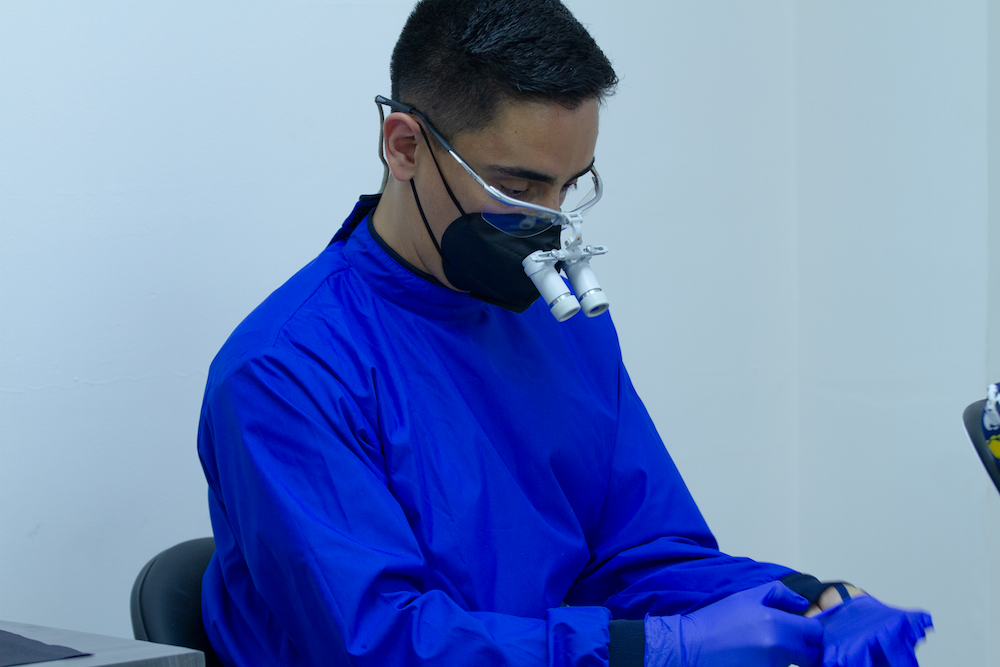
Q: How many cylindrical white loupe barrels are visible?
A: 2